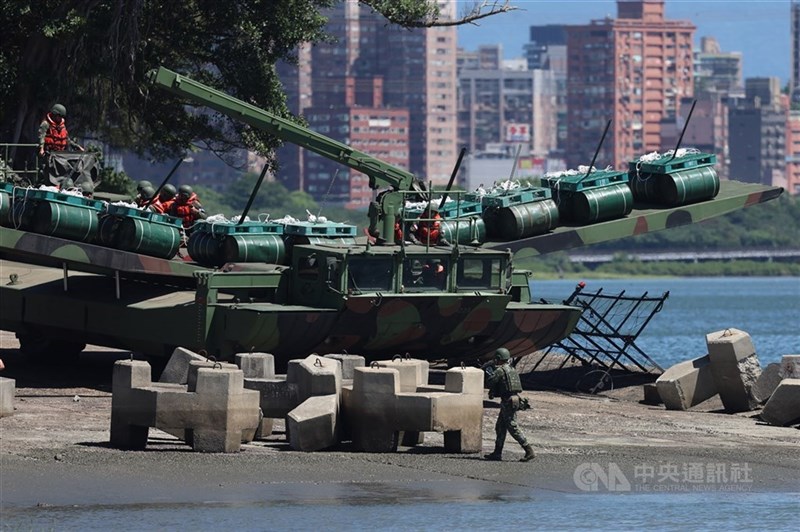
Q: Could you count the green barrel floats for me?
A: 9